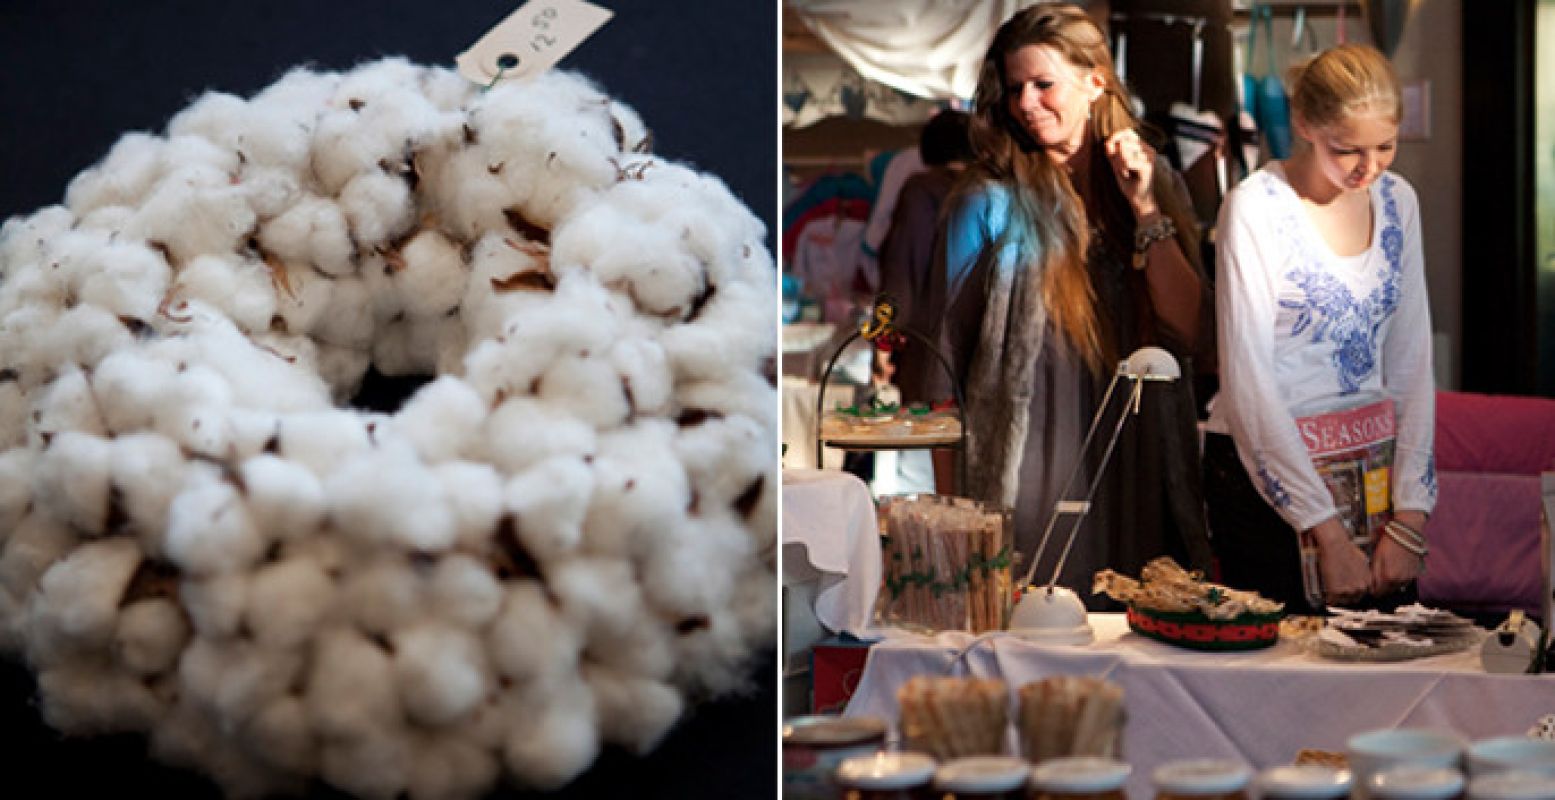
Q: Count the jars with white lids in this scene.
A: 7